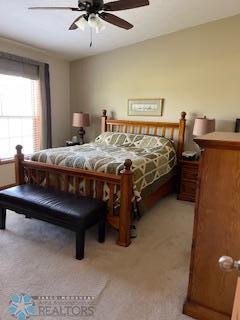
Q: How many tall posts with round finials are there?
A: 4